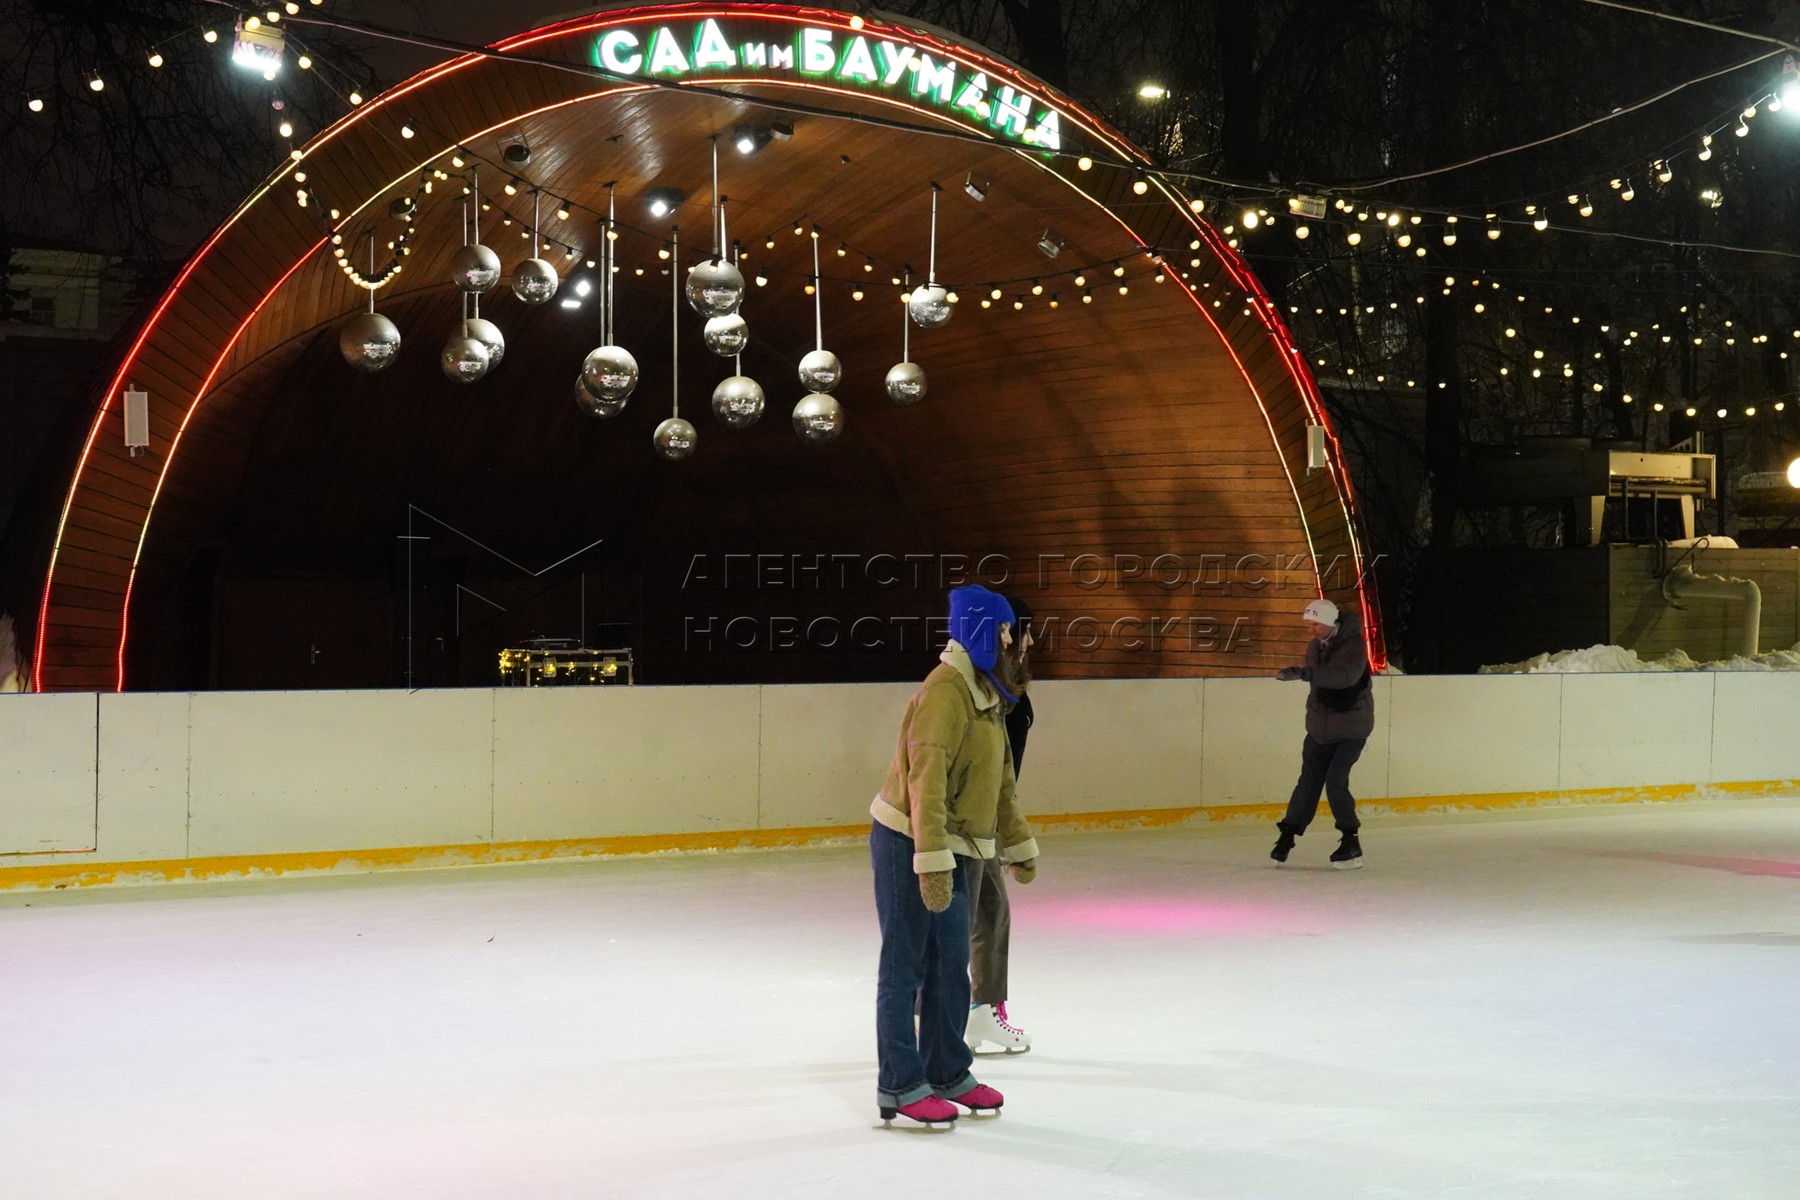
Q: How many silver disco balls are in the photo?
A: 15